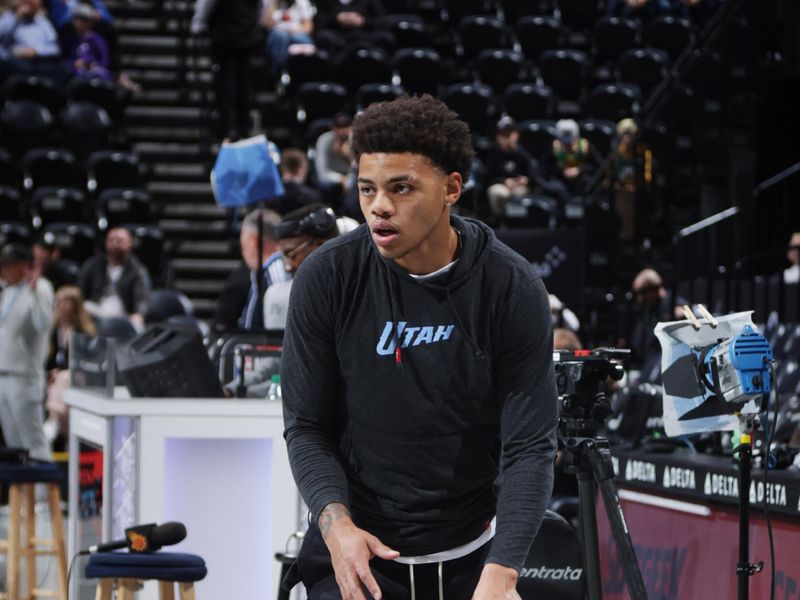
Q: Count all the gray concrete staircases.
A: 1